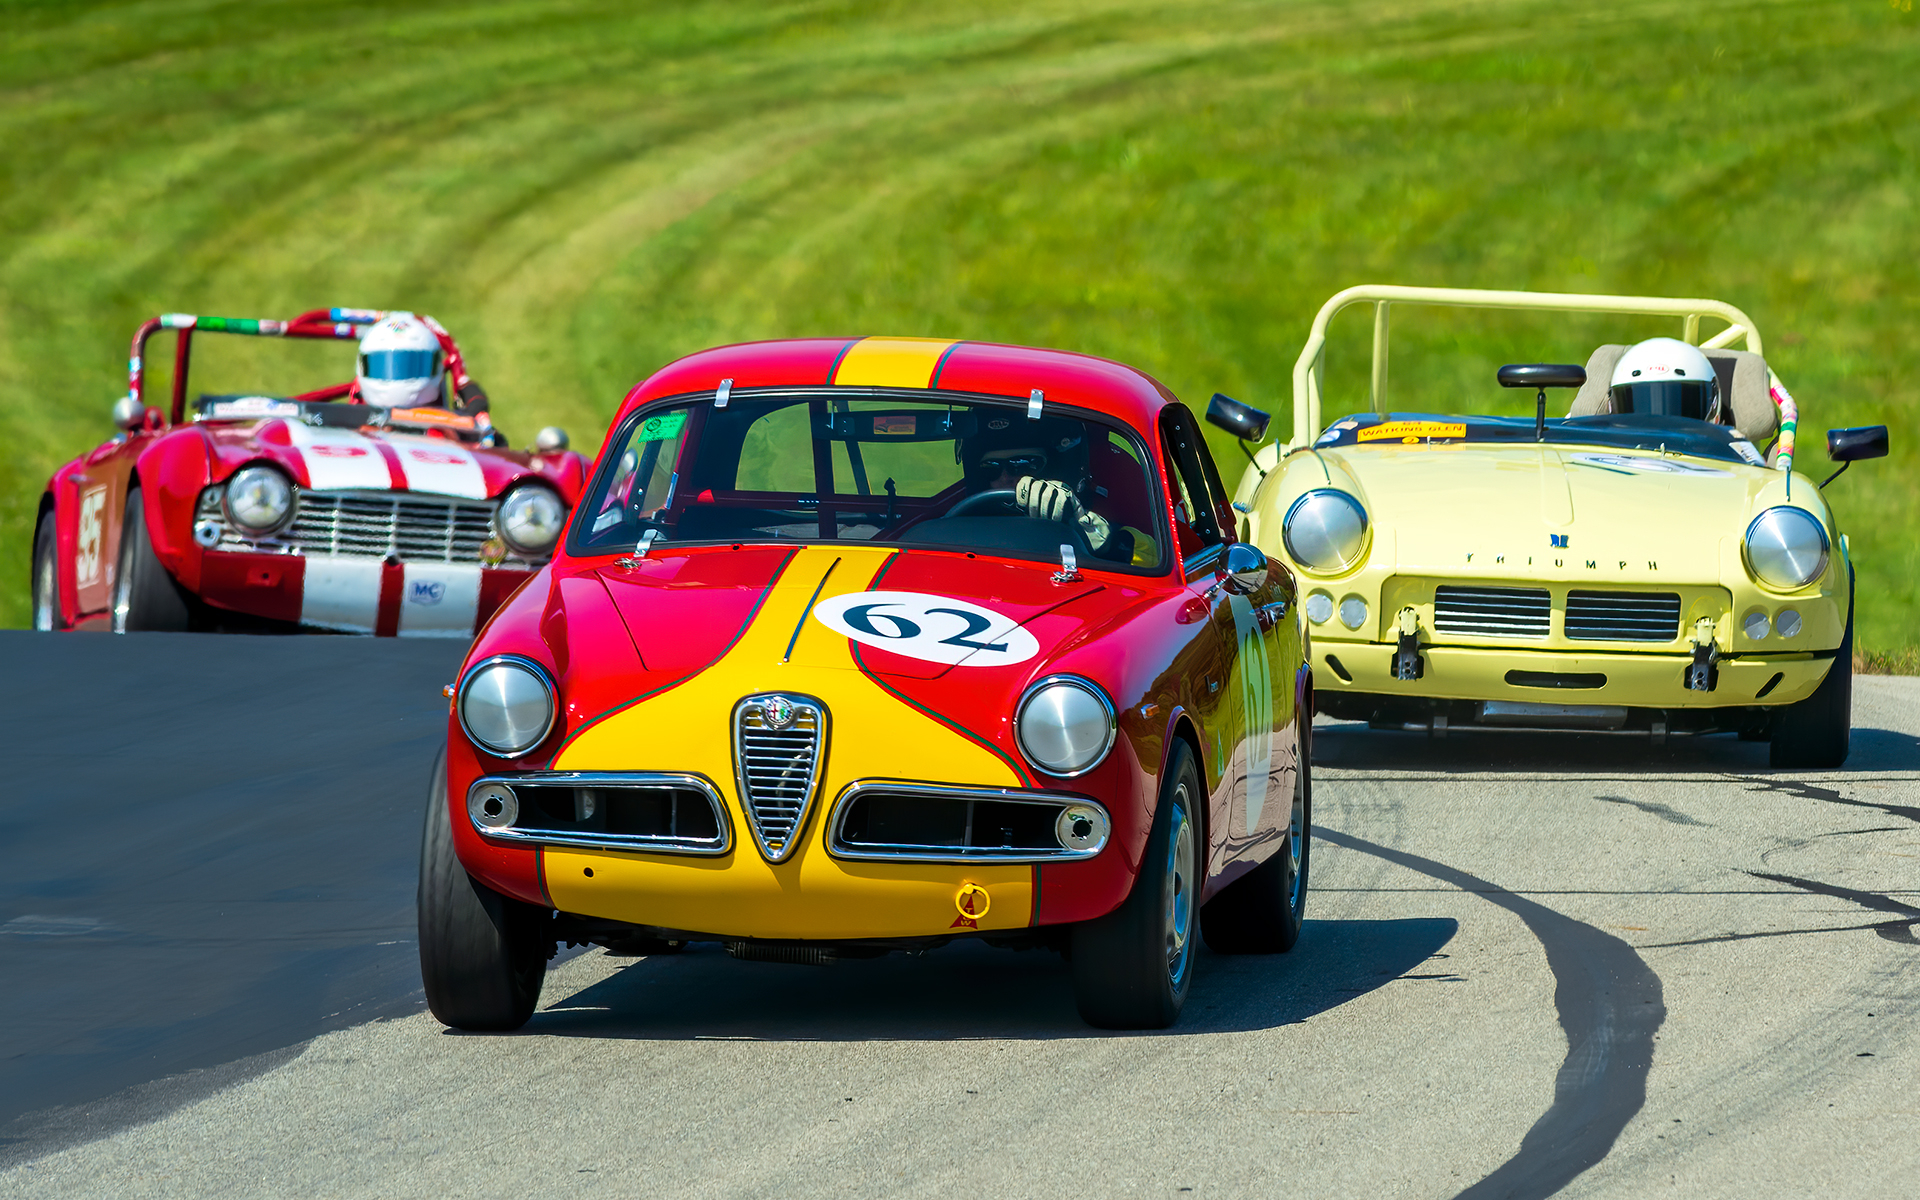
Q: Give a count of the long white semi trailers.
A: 0